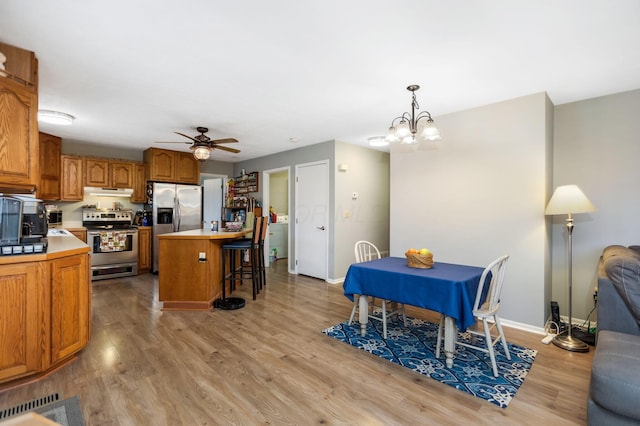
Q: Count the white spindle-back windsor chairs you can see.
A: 2